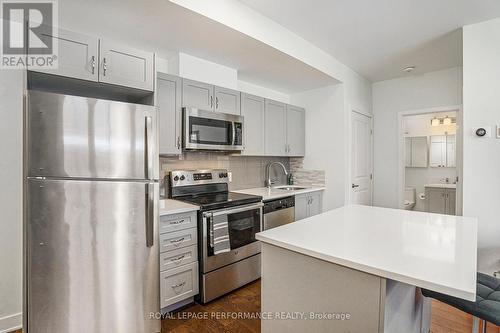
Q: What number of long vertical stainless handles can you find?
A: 2